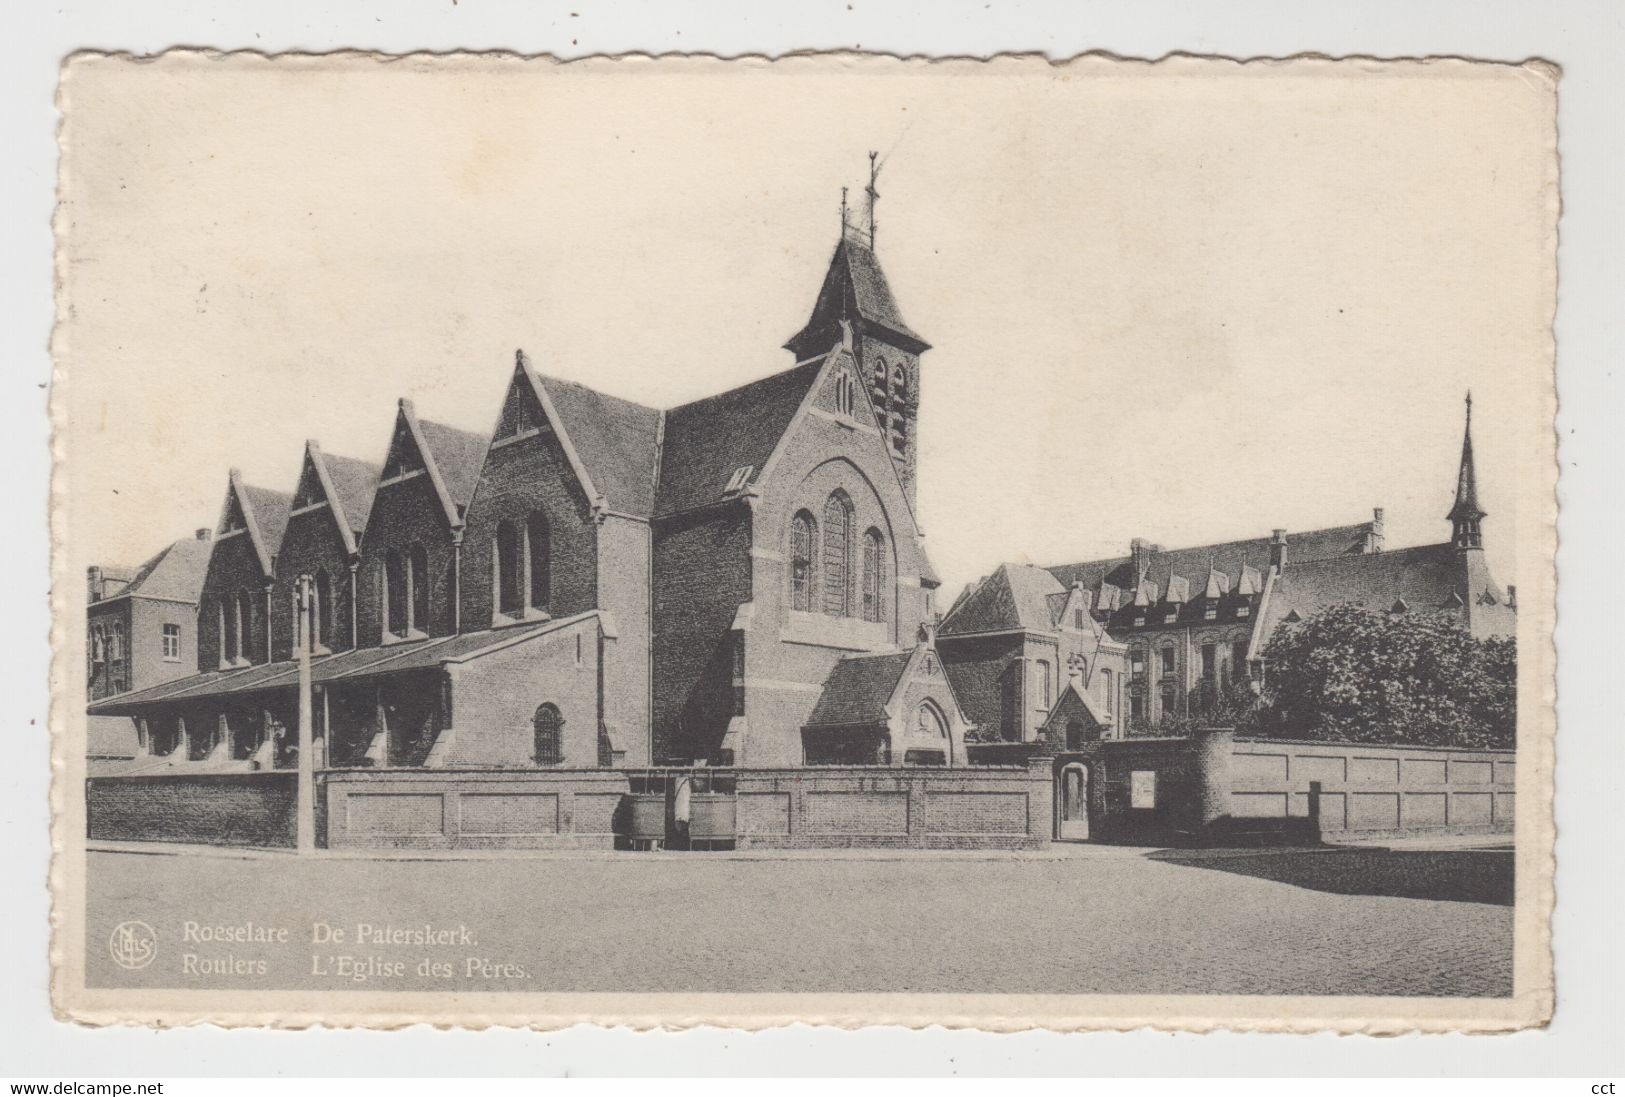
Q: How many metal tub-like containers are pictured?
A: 2